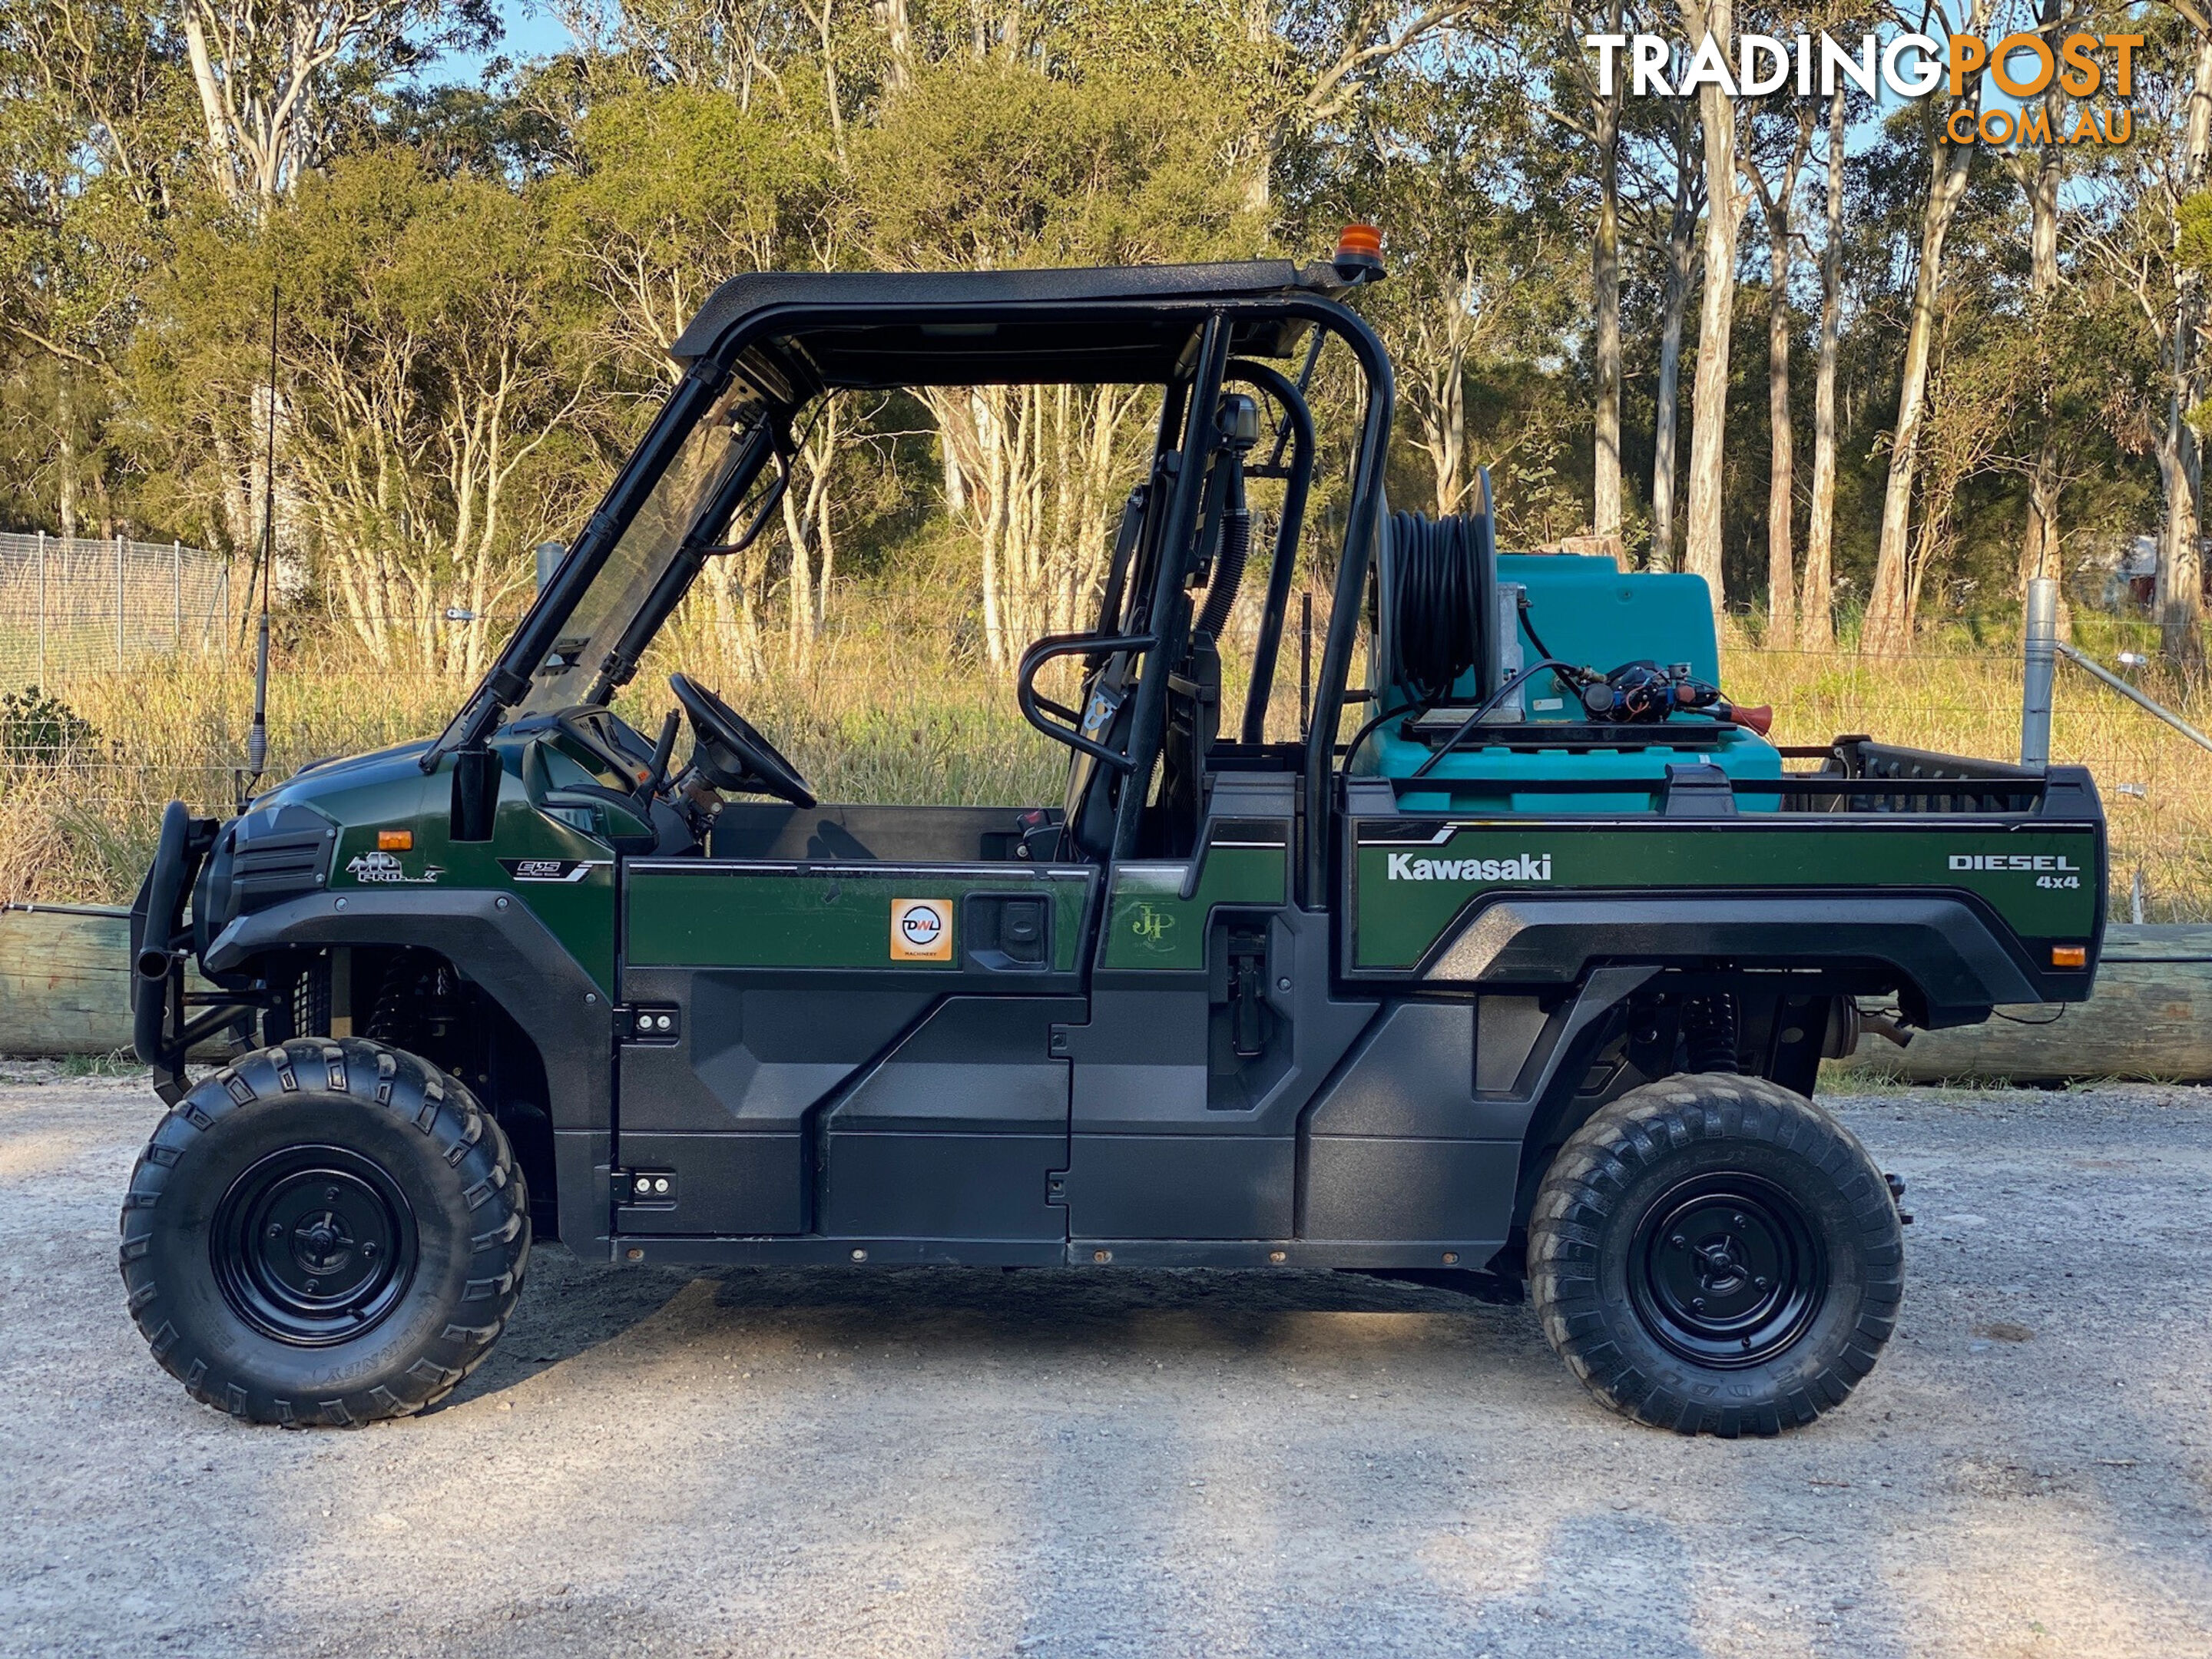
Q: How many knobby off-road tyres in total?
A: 2